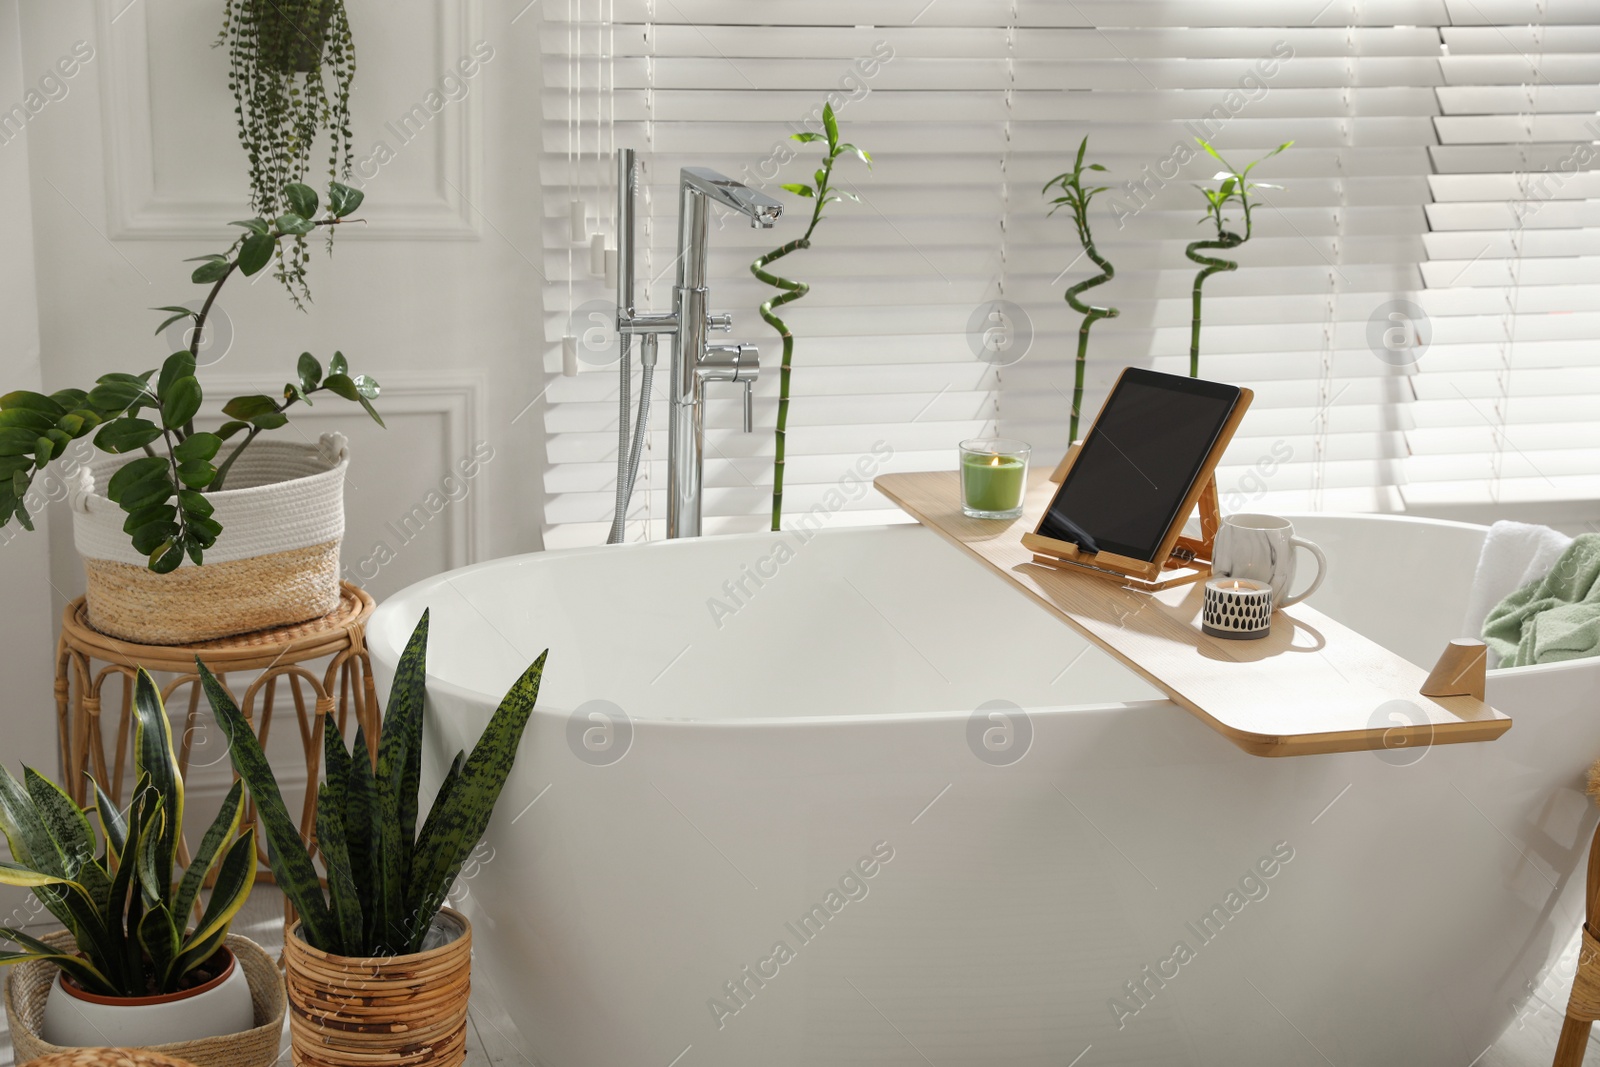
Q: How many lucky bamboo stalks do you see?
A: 3